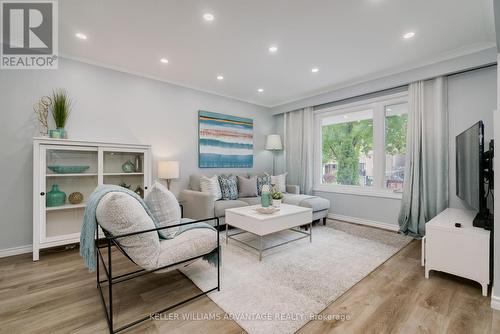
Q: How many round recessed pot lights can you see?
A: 8